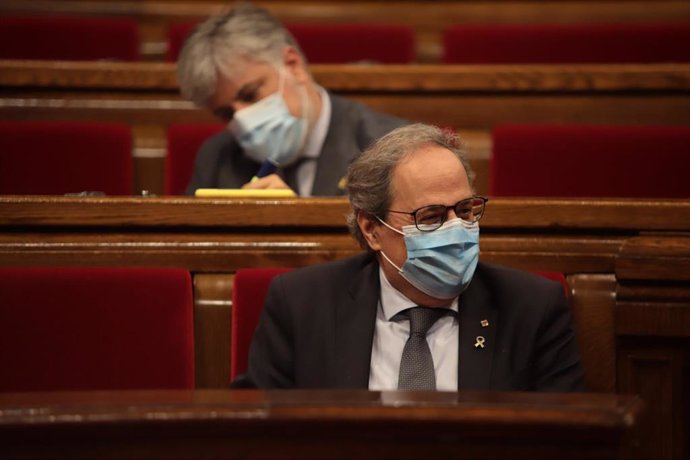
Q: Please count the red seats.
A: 8